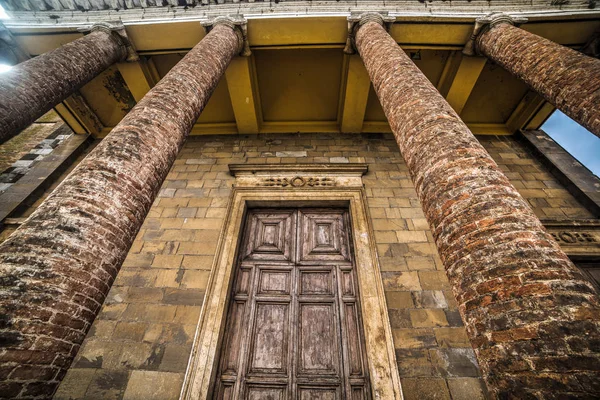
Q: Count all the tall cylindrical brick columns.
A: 4